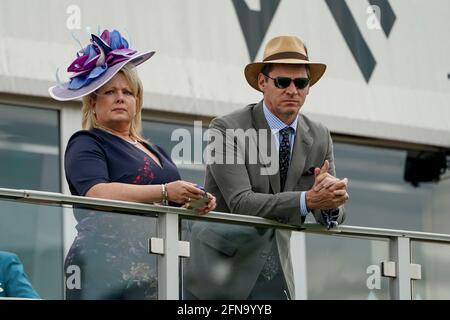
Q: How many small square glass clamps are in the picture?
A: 4